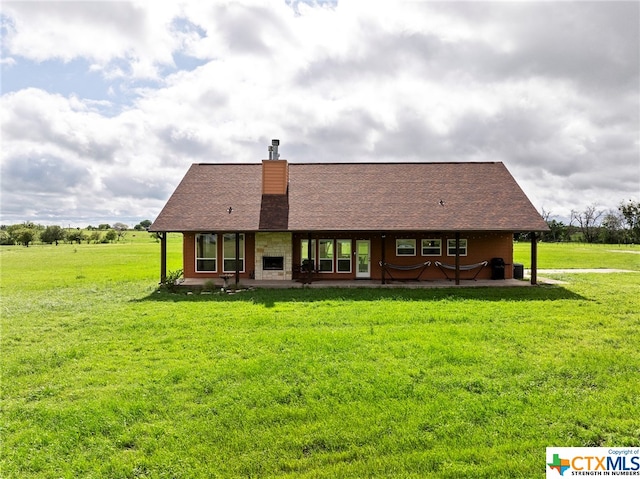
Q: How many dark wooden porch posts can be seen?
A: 6